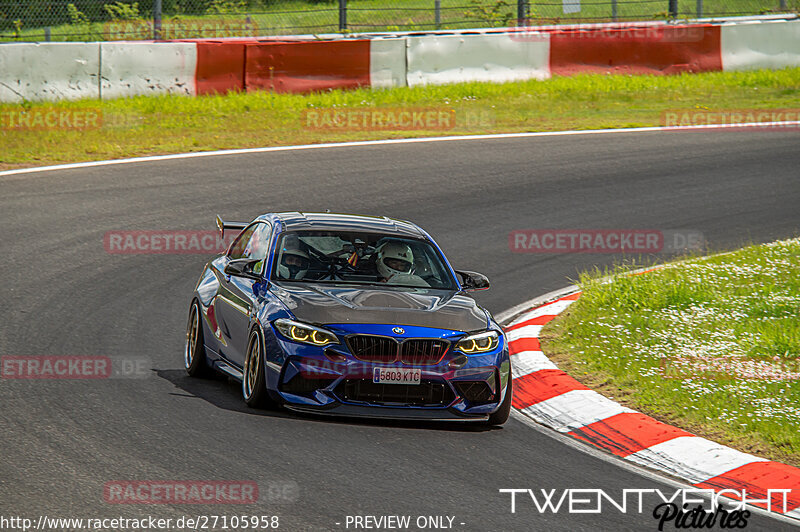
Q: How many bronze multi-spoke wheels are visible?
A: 2